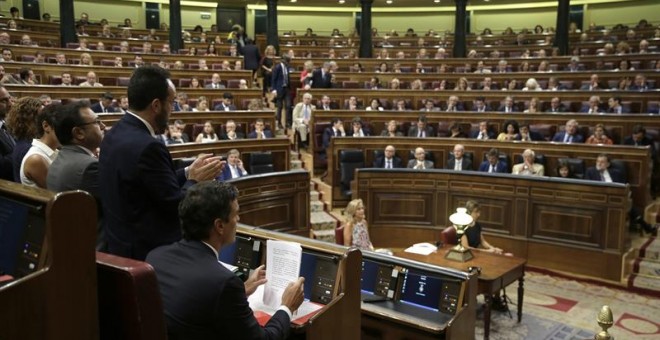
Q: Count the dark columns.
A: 6